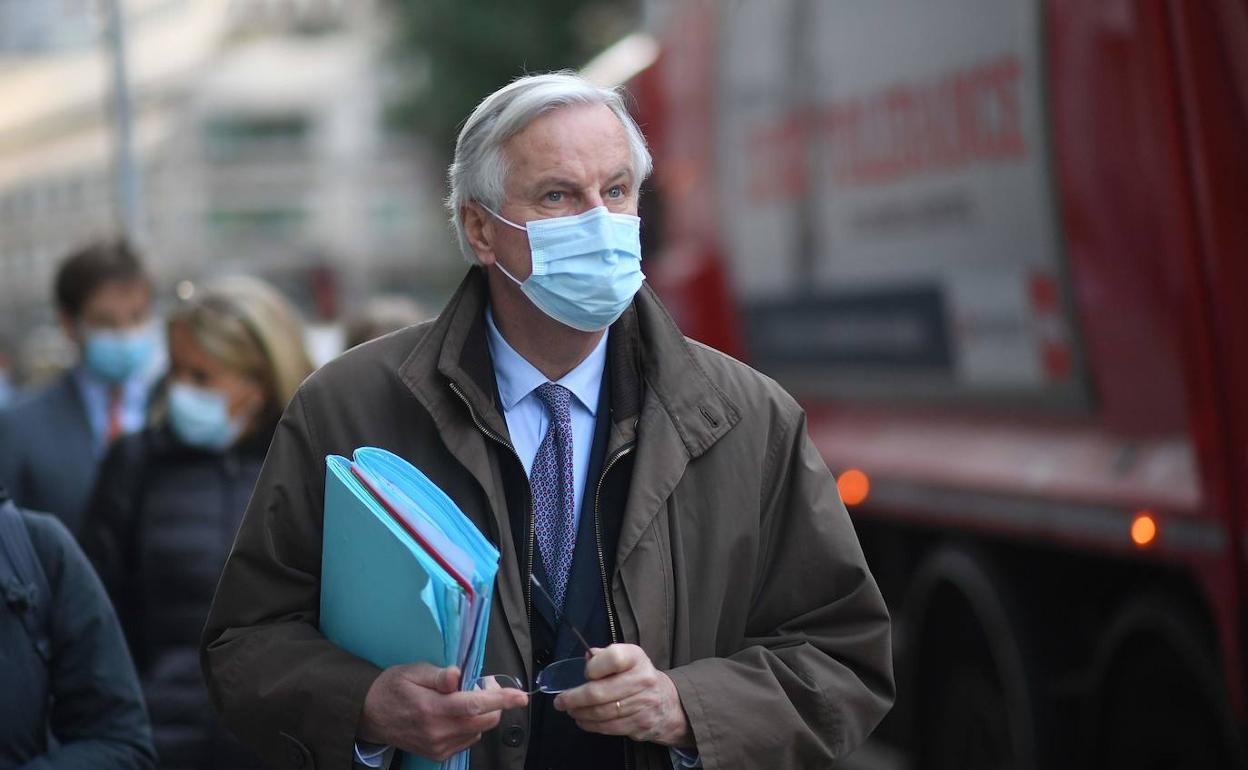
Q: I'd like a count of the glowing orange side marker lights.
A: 2